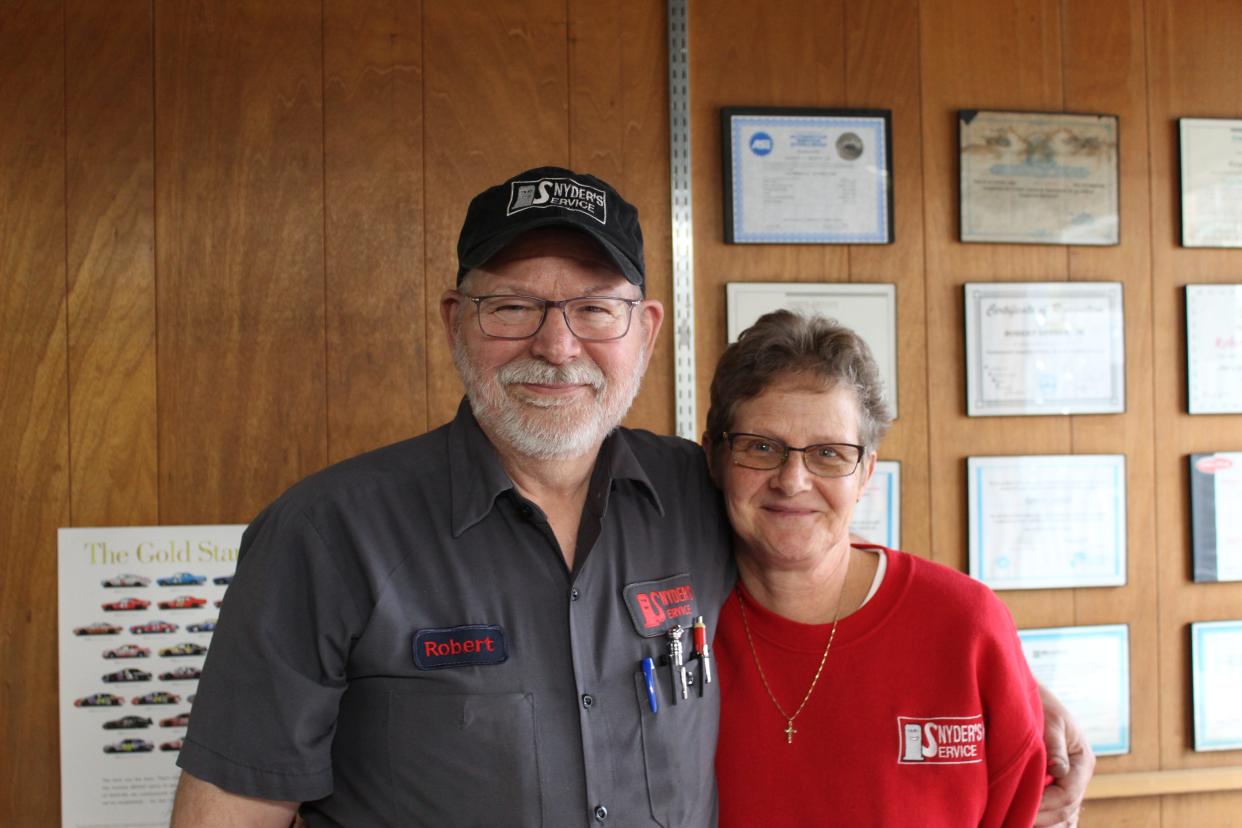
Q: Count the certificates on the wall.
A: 11